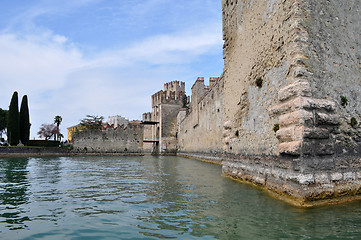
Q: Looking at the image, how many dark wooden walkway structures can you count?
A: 2